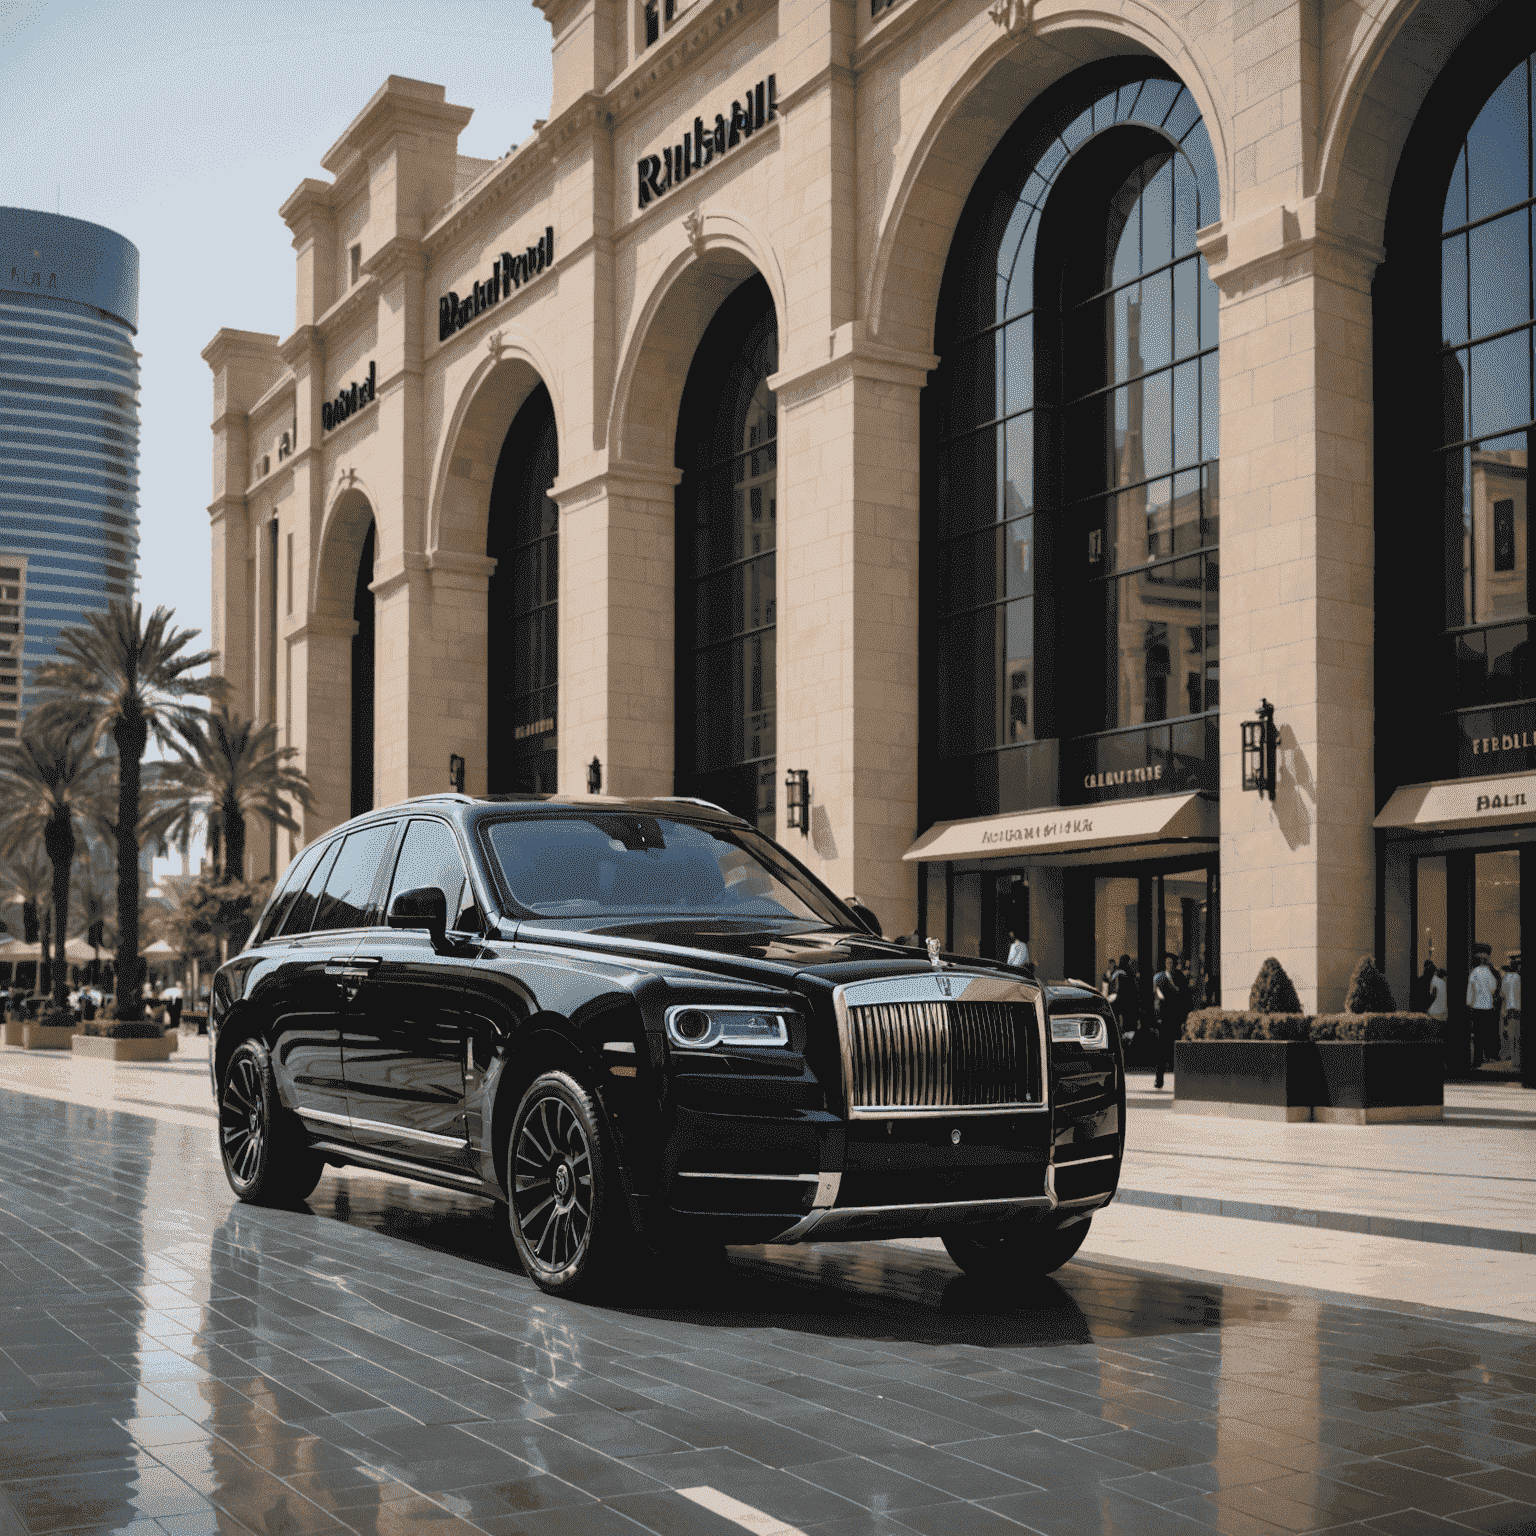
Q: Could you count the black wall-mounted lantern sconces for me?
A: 4